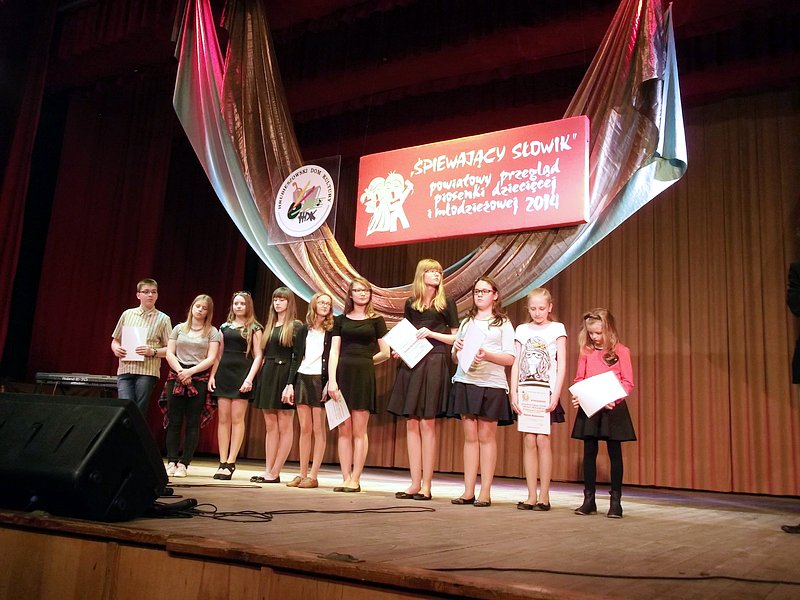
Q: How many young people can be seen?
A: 10